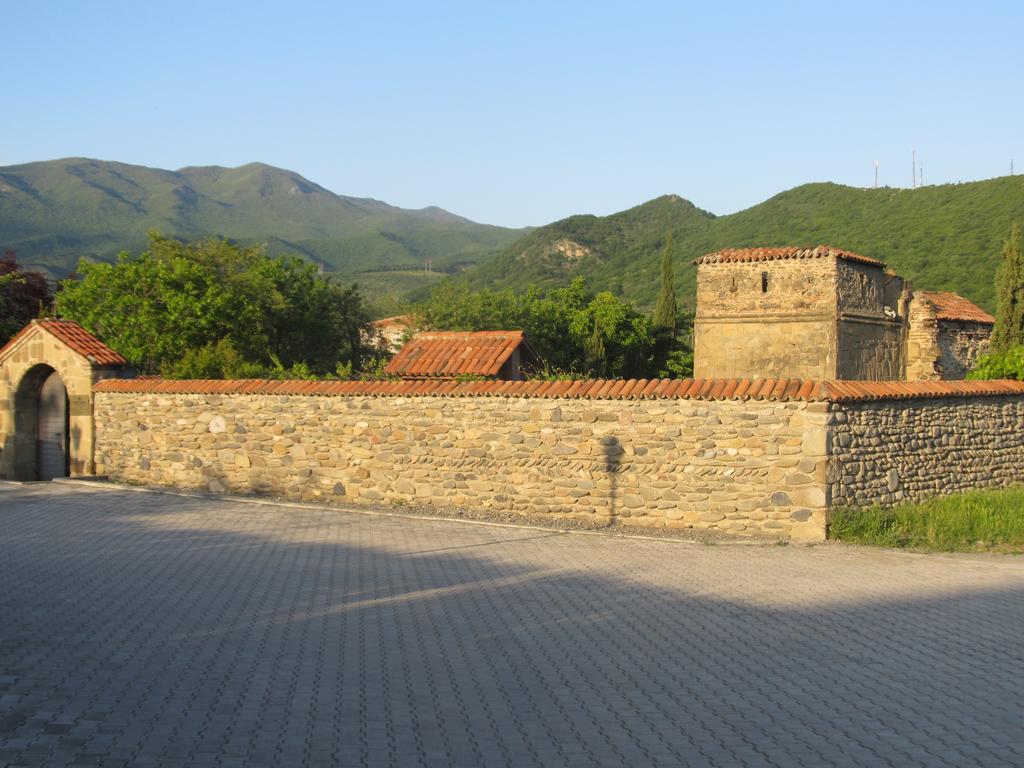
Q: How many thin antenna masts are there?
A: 4